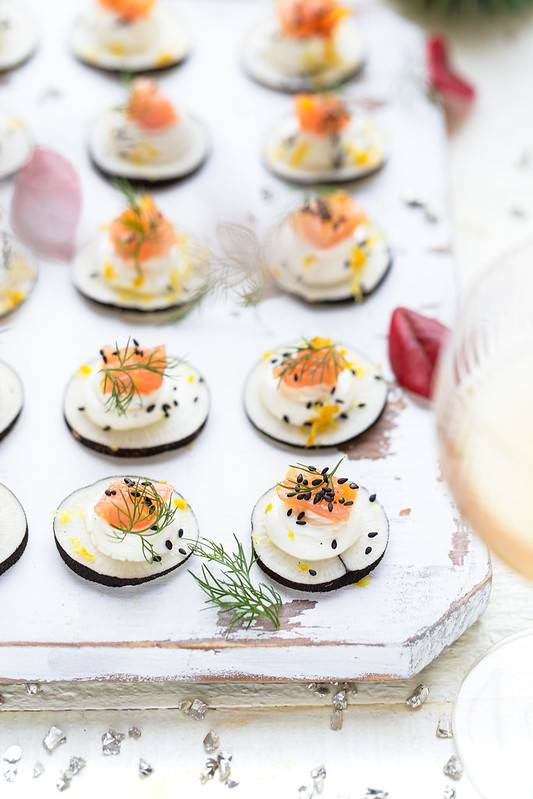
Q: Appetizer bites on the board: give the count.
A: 15